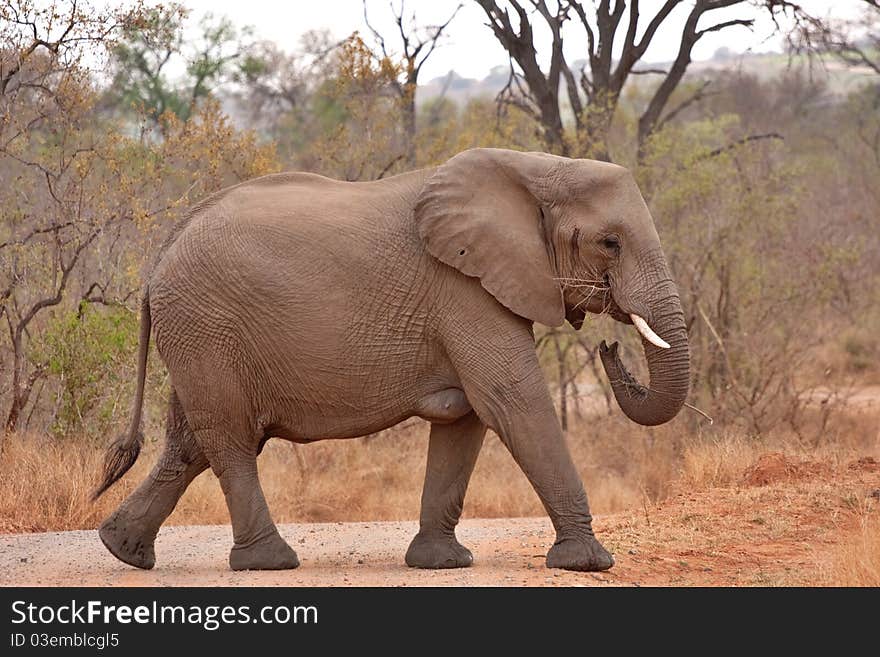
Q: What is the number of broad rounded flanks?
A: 1